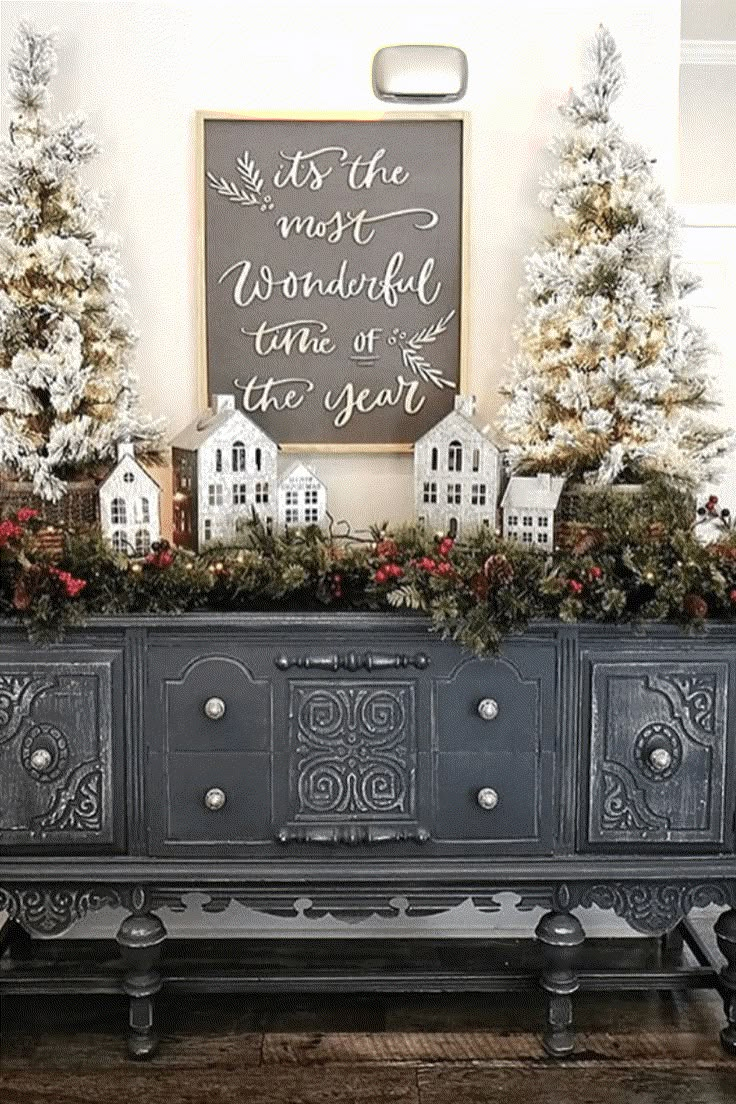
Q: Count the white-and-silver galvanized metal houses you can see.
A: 5